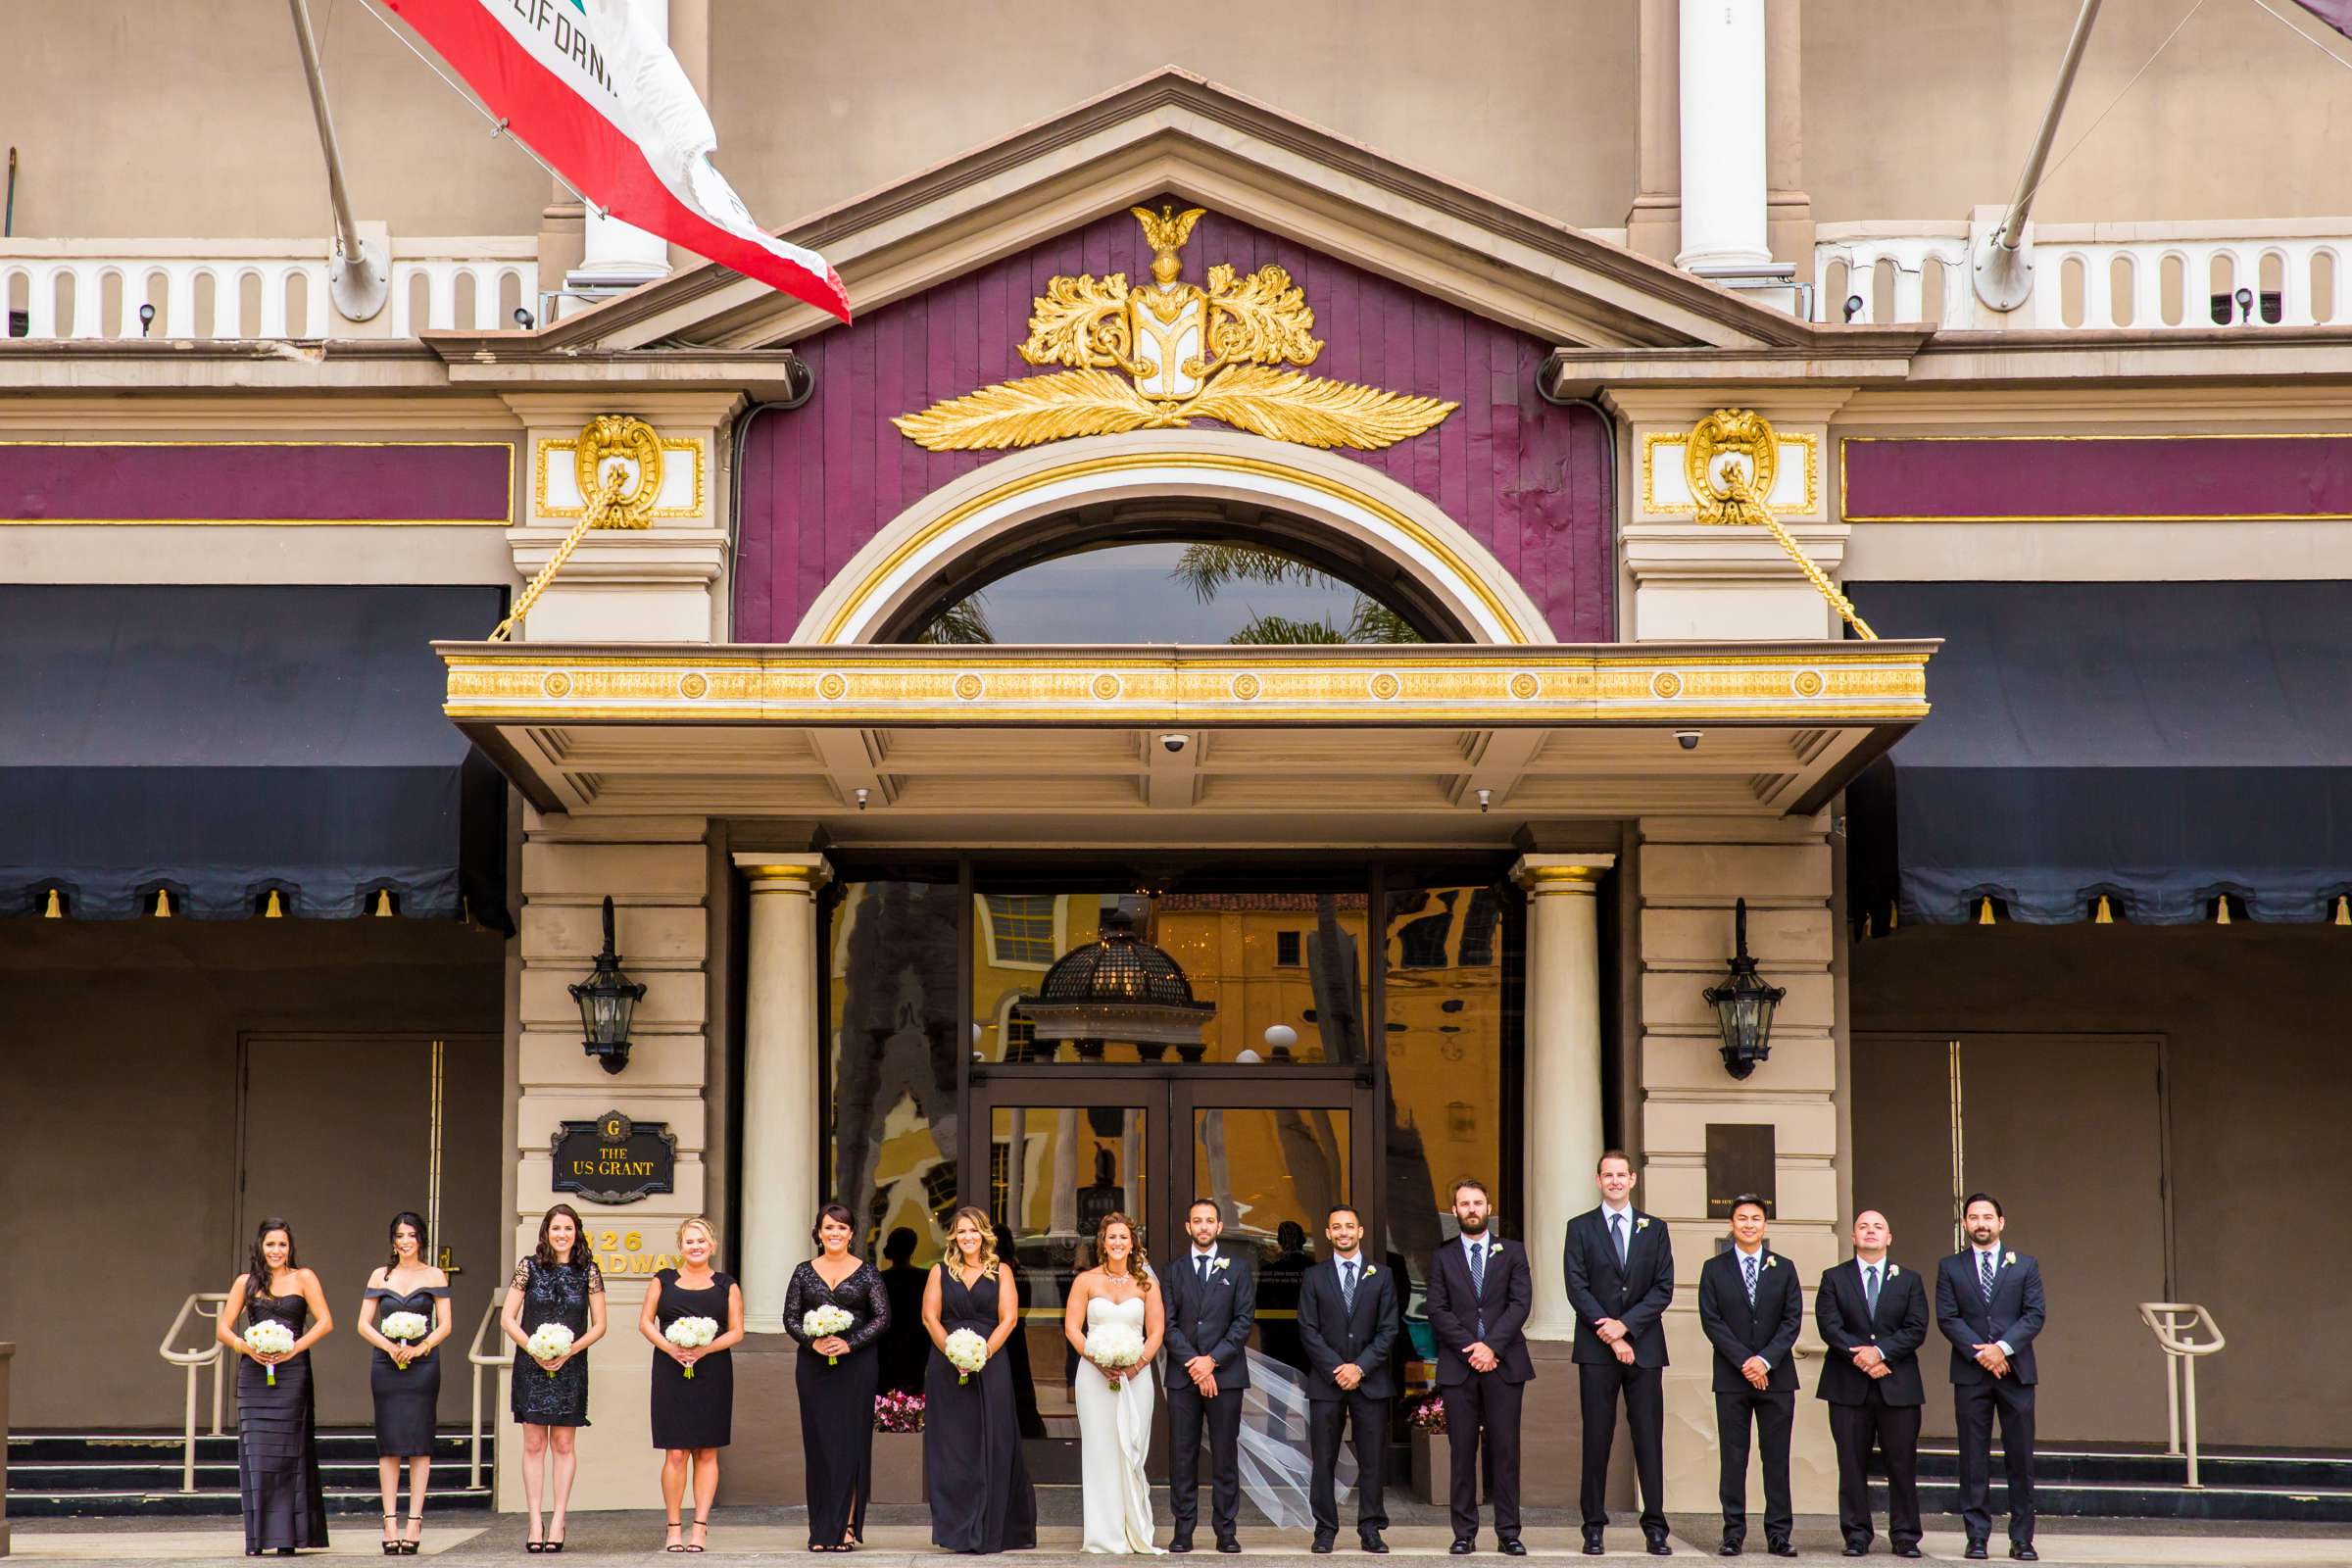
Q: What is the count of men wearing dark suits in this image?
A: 7